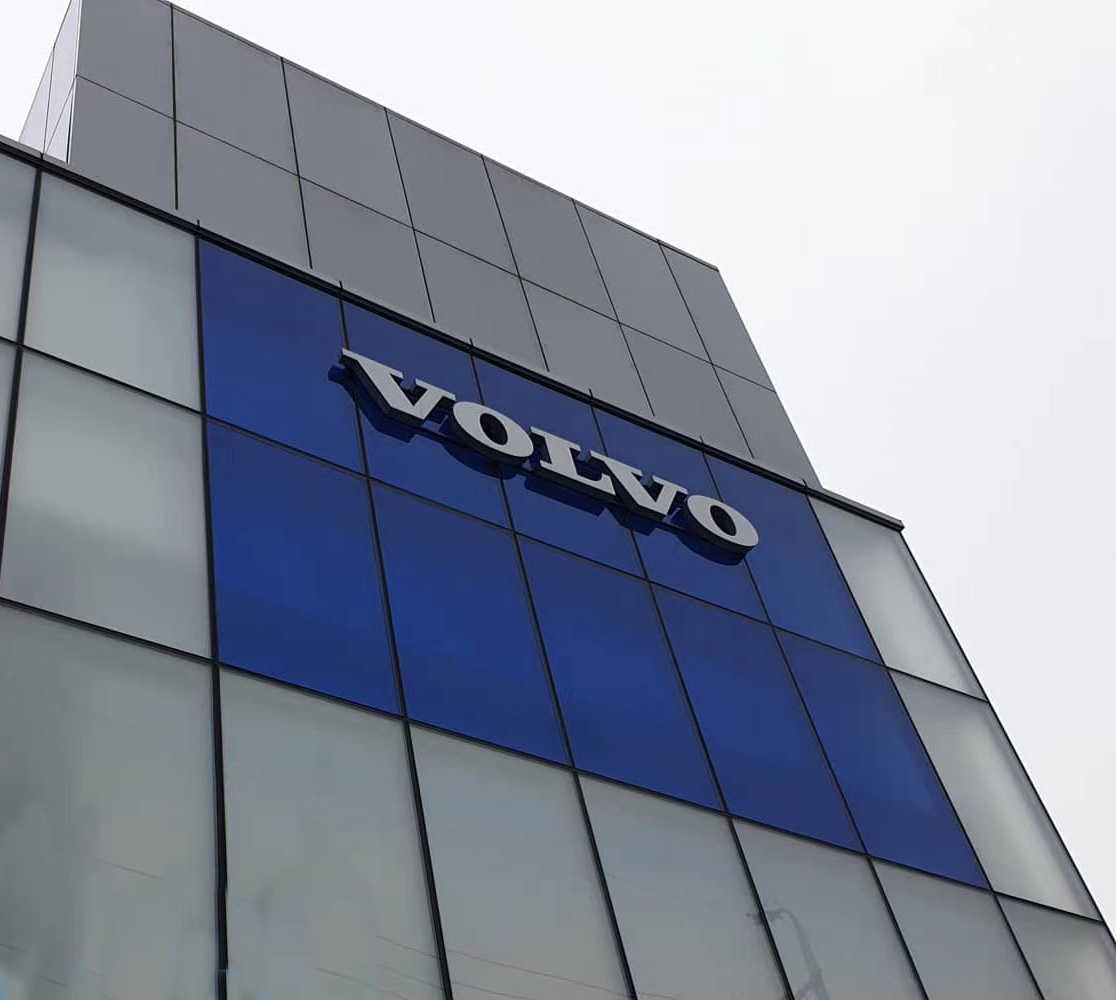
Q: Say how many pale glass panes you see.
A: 13